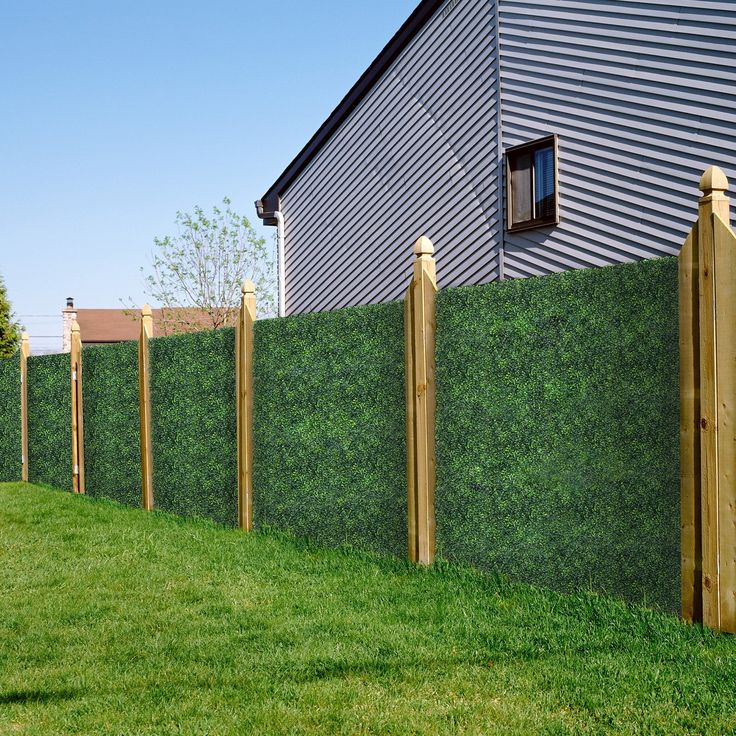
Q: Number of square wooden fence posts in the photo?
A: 6